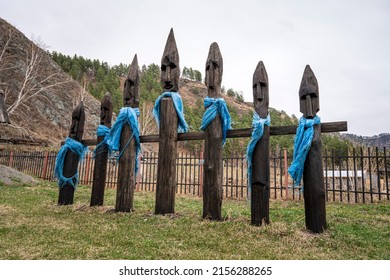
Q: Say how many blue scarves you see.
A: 7